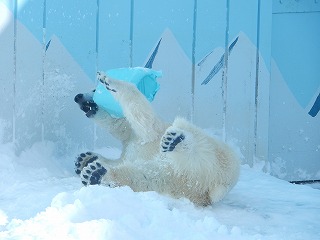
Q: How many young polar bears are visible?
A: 1